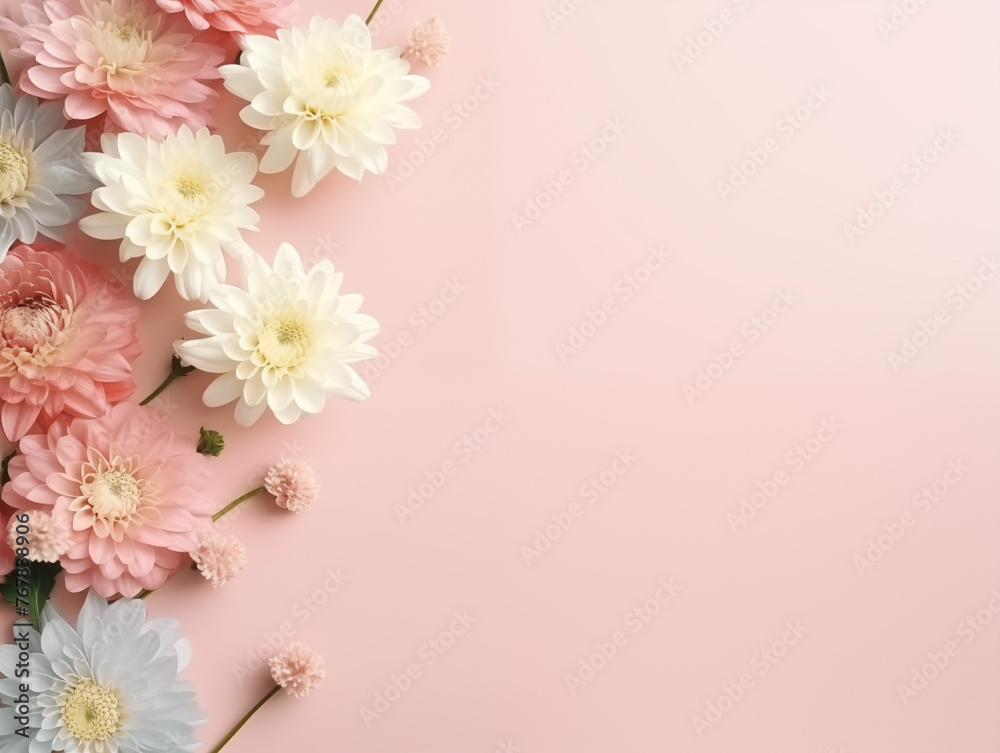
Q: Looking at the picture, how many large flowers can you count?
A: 9